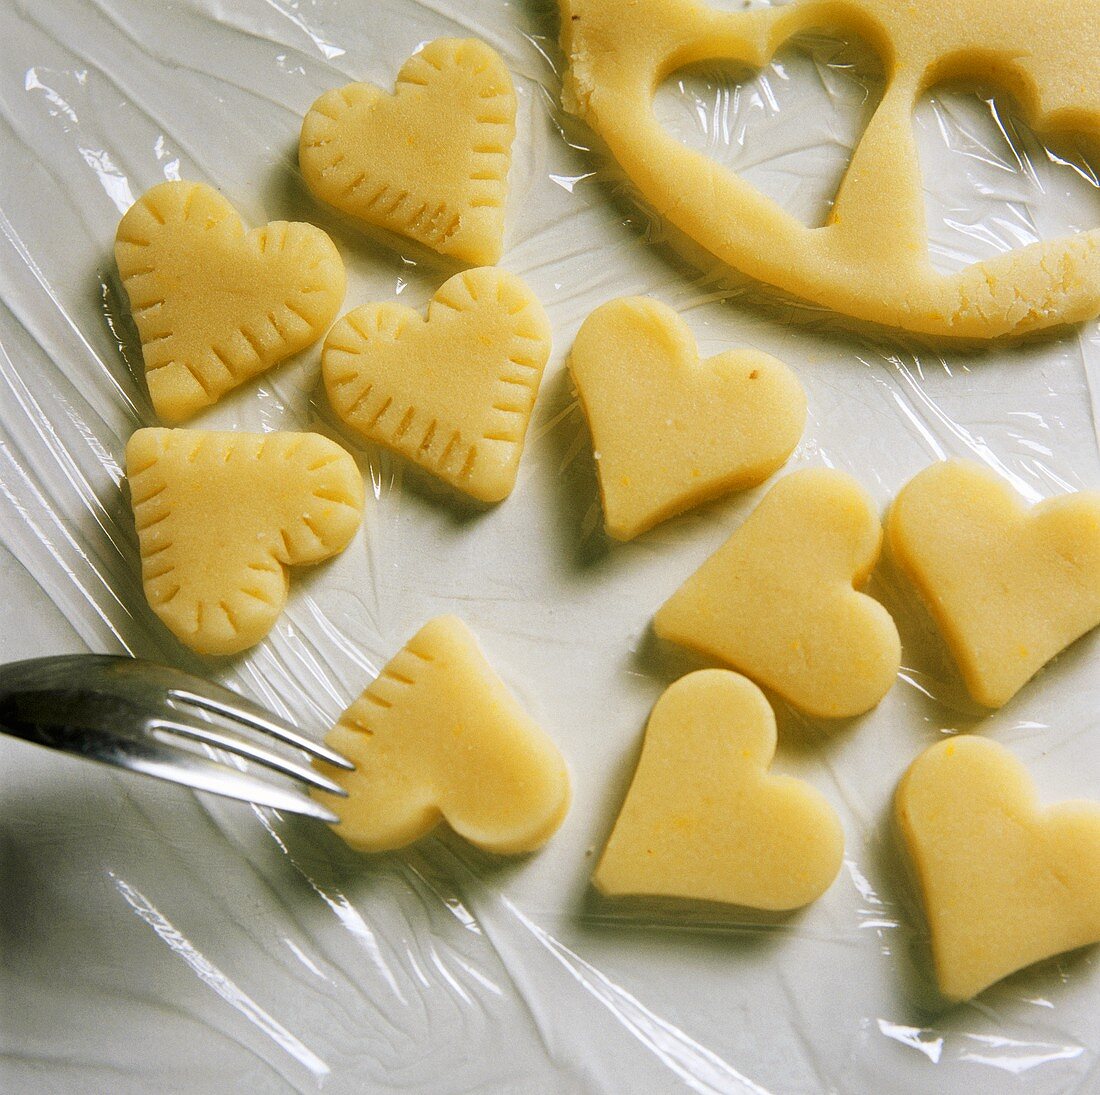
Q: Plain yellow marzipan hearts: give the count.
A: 5